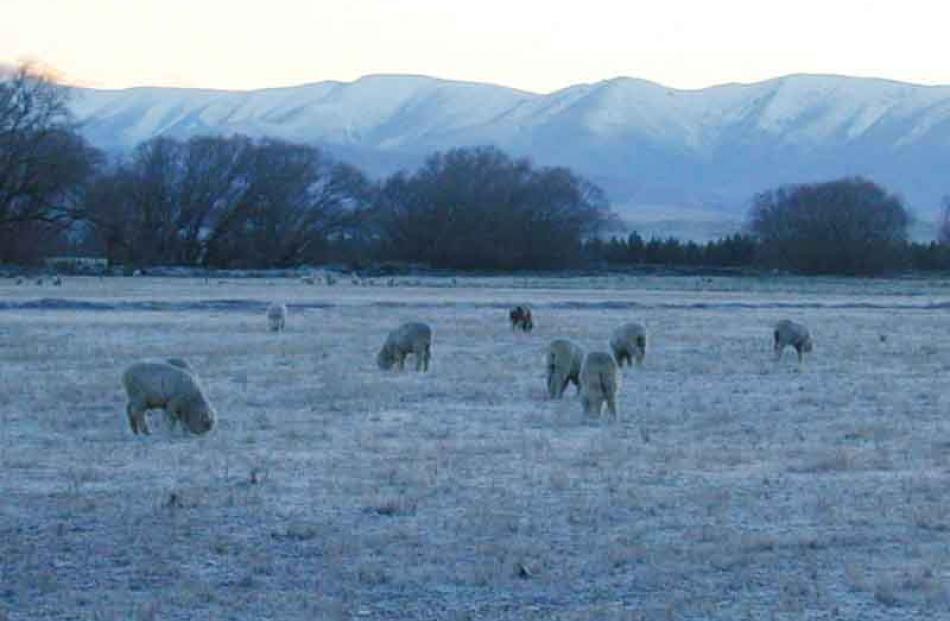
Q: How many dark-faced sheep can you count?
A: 1